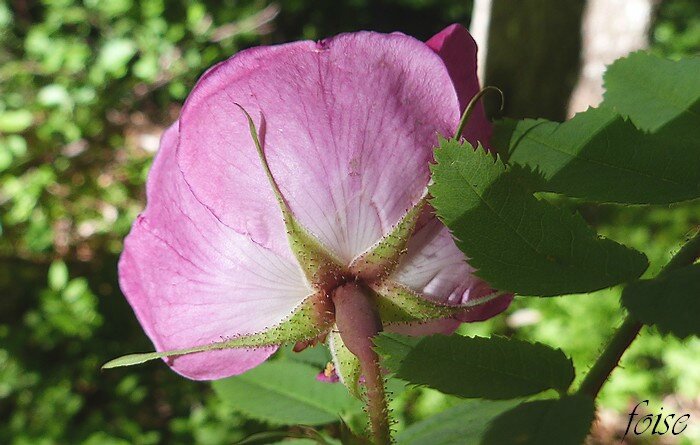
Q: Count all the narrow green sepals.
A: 5